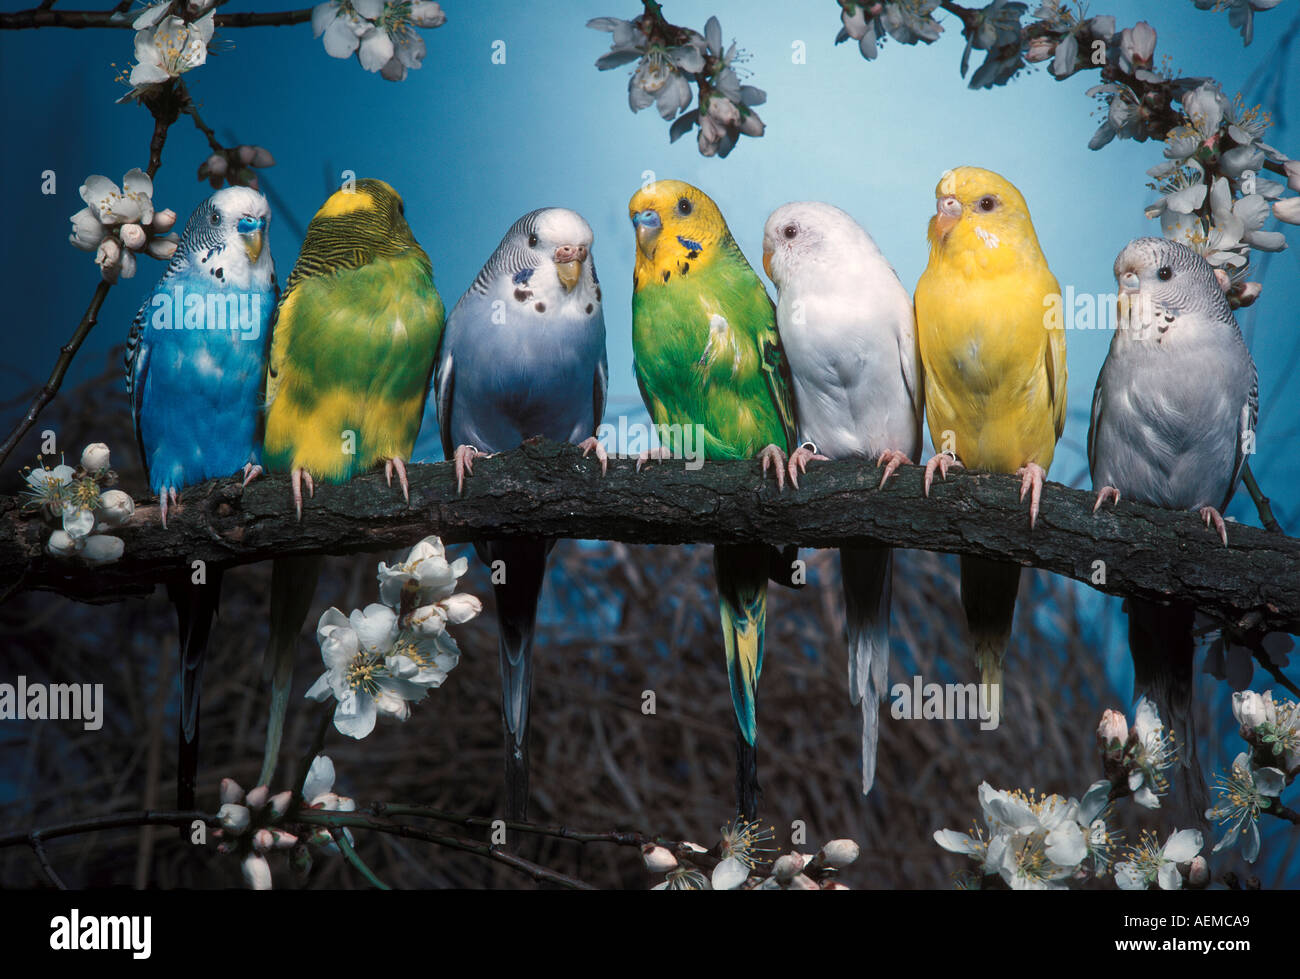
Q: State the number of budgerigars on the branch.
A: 7